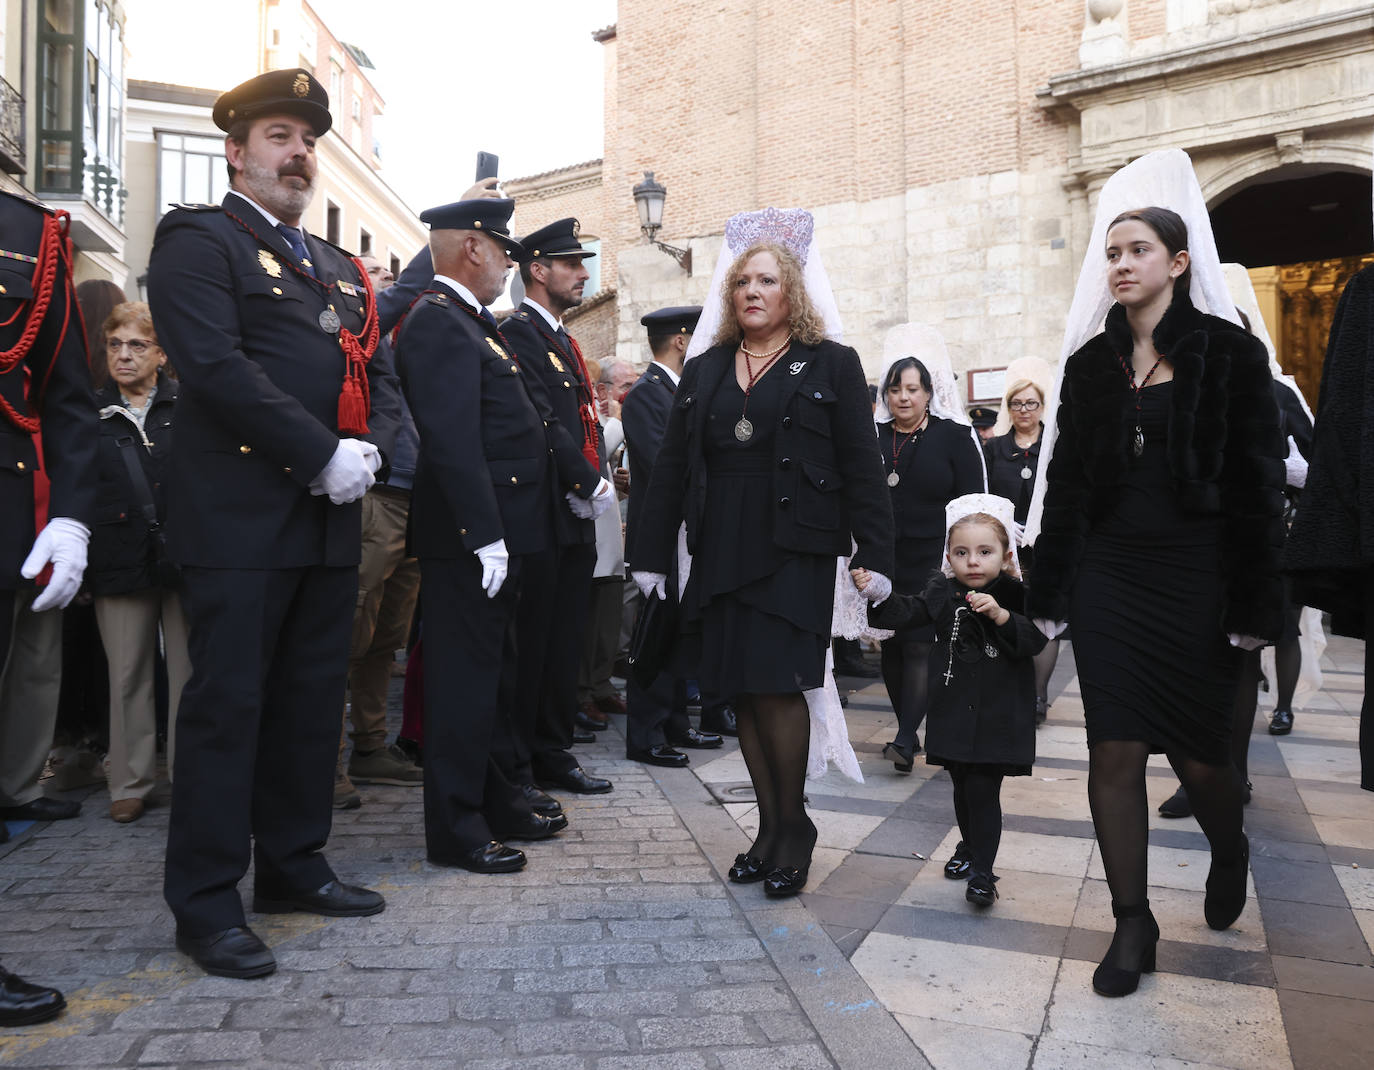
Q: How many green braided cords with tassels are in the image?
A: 0